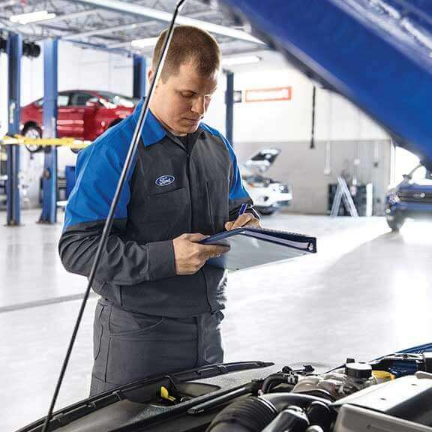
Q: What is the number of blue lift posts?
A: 4